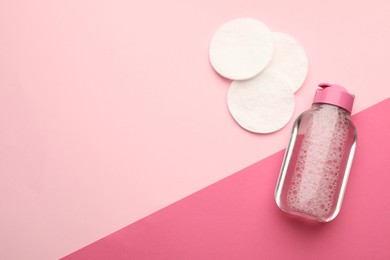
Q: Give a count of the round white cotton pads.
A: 3